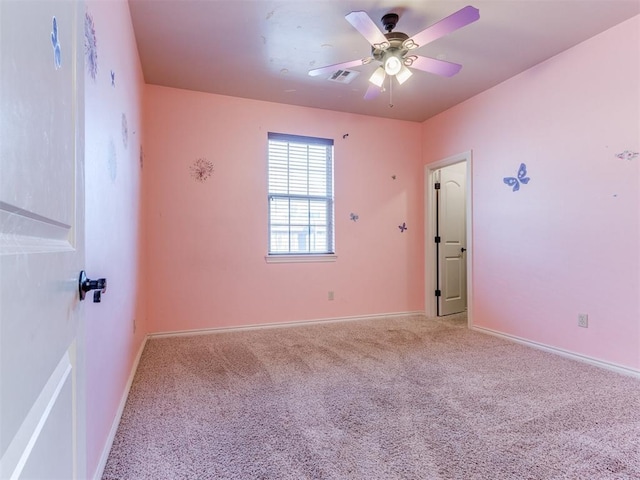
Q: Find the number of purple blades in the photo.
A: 5